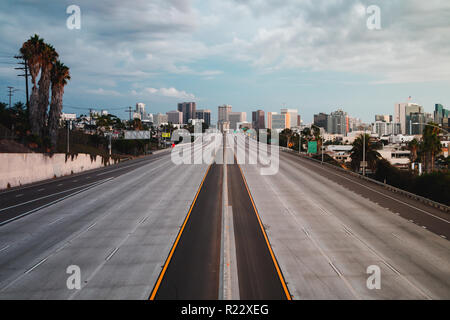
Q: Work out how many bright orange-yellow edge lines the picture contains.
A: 2